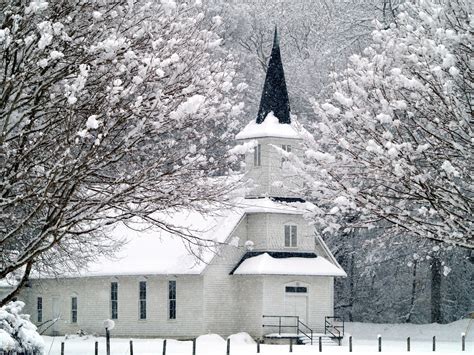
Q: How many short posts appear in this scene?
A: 14